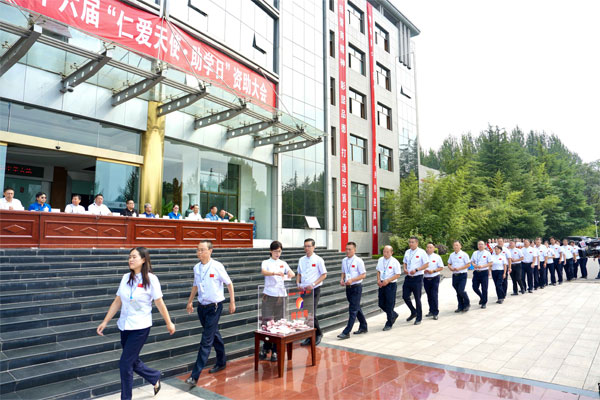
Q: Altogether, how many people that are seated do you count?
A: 10